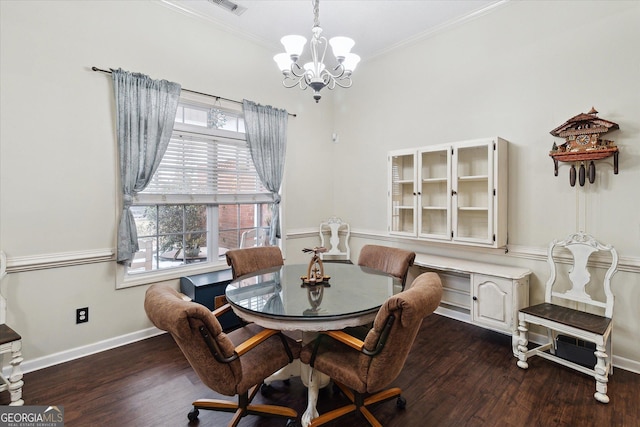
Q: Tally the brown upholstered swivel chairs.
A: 4